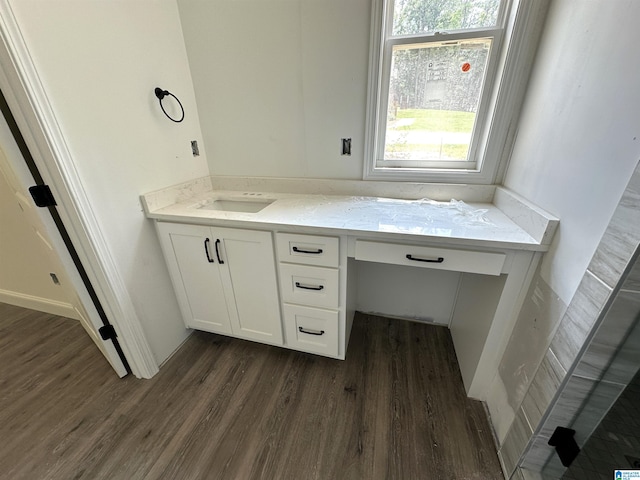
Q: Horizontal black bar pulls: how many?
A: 4